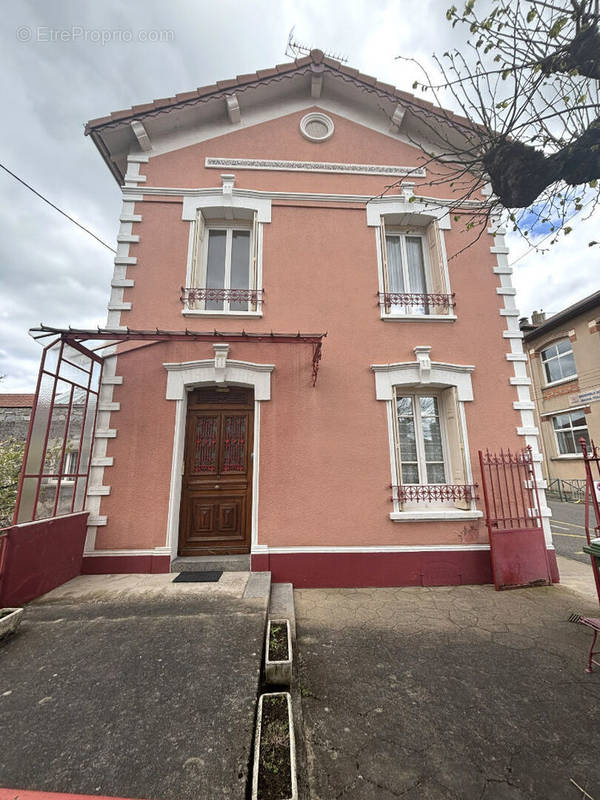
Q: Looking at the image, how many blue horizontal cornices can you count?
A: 0